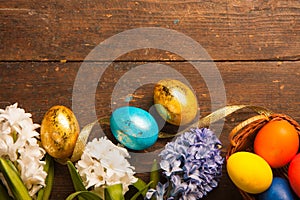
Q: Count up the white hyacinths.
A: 2